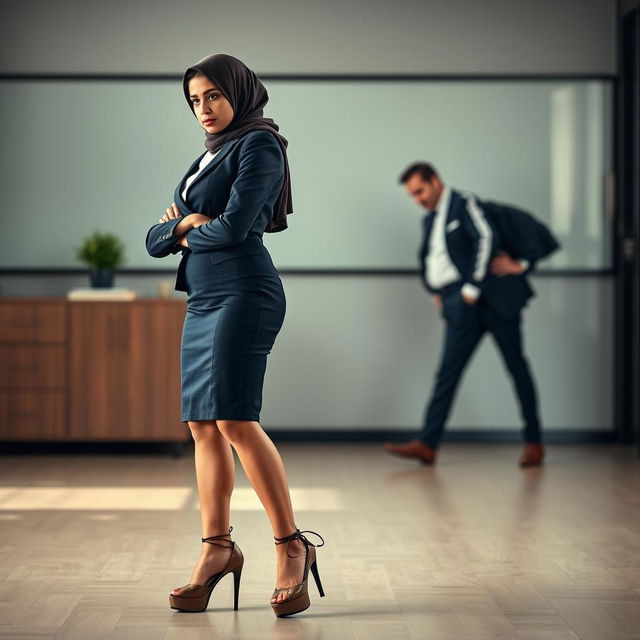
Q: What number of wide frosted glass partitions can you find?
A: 1